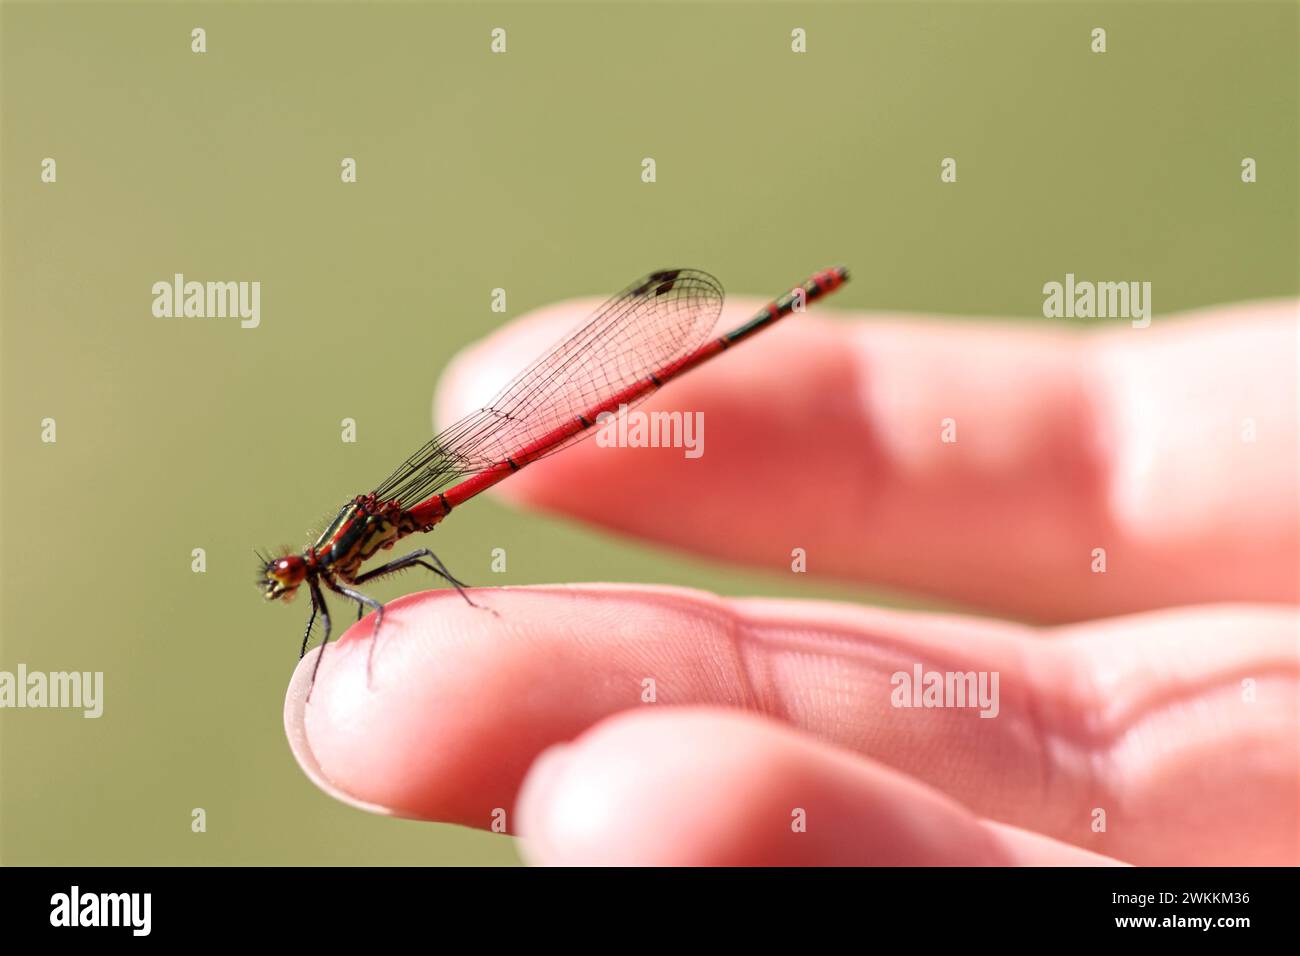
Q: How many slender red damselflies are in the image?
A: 1